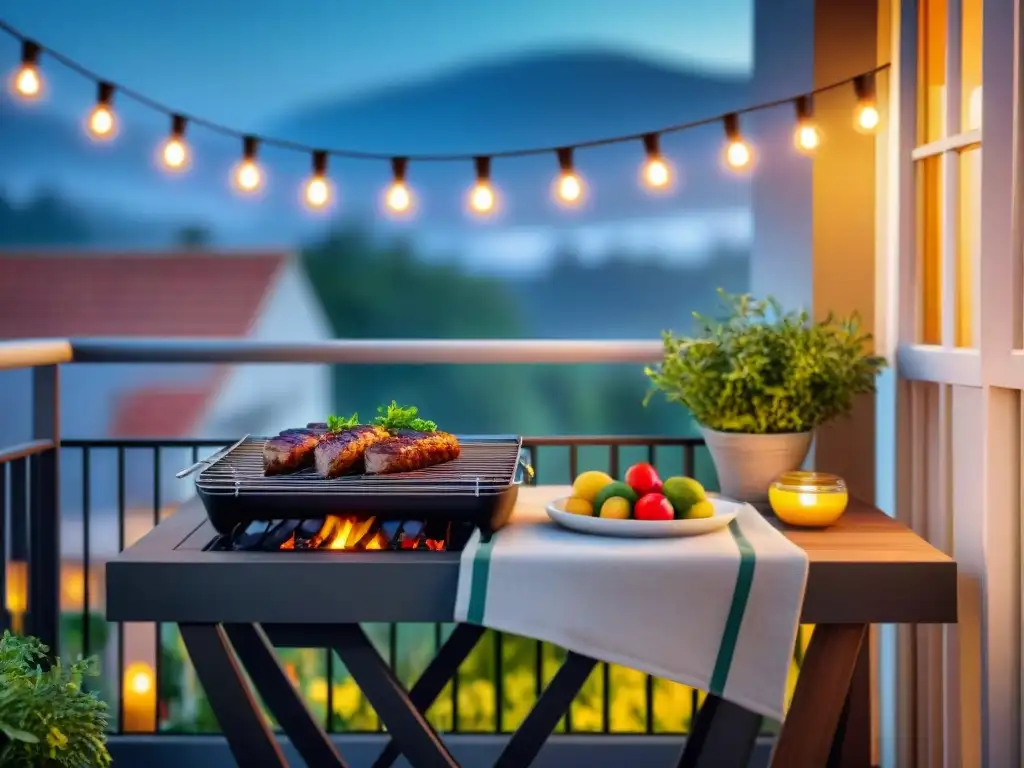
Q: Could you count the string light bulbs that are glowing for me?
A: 12